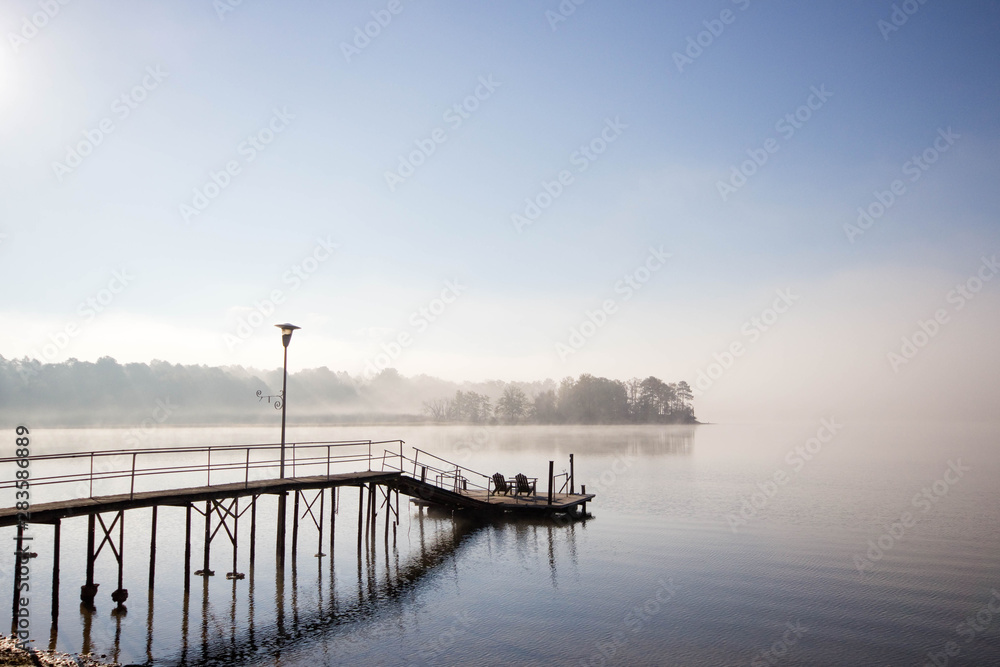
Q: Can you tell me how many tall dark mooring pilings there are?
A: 2